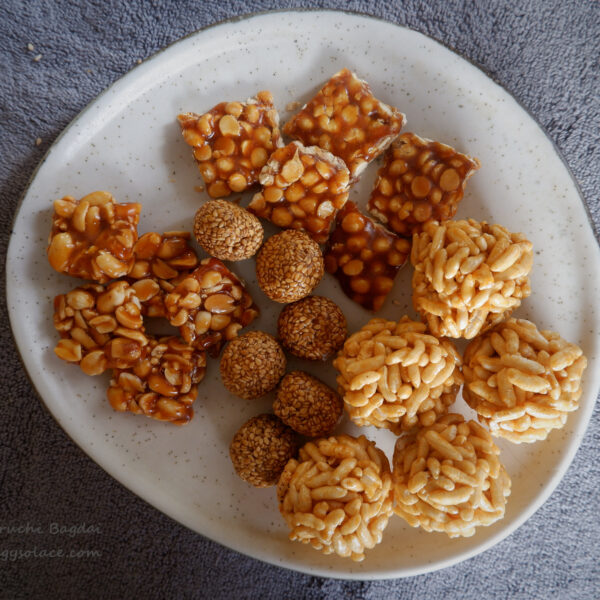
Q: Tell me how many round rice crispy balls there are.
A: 5